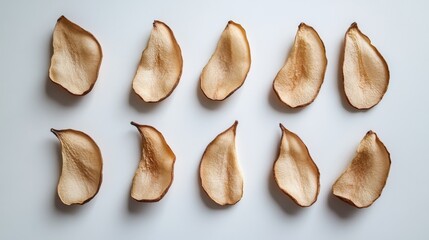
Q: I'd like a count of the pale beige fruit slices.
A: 10